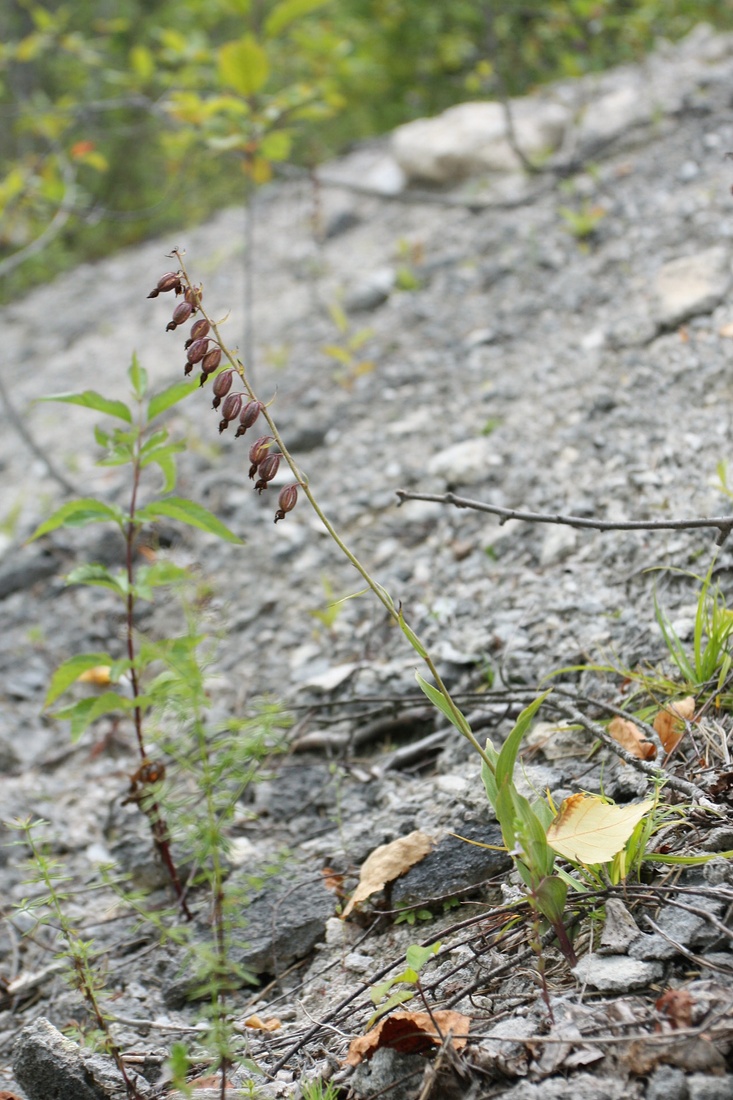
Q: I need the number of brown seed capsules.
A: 12